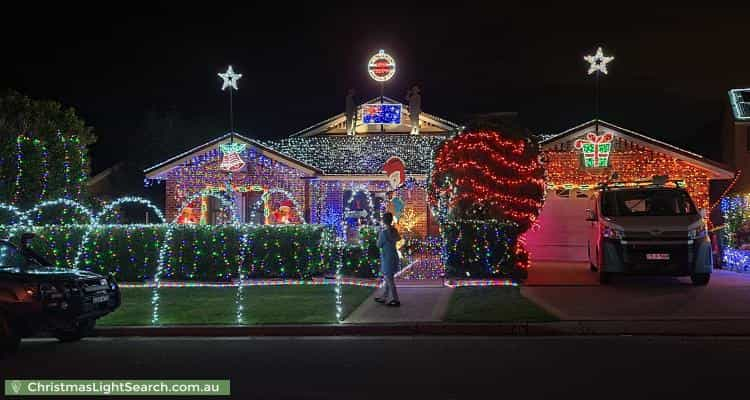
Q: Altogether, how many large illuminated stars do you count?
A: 2